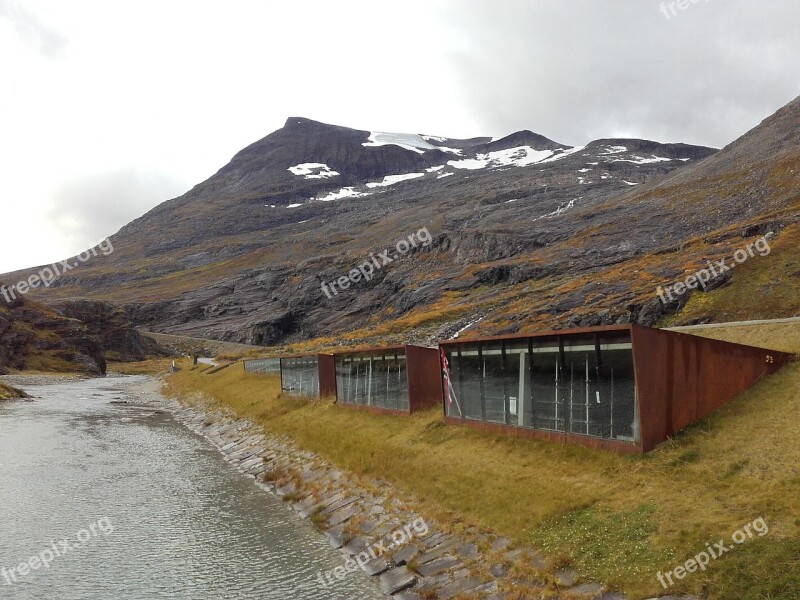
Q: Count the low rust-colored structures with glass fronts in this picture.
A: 4